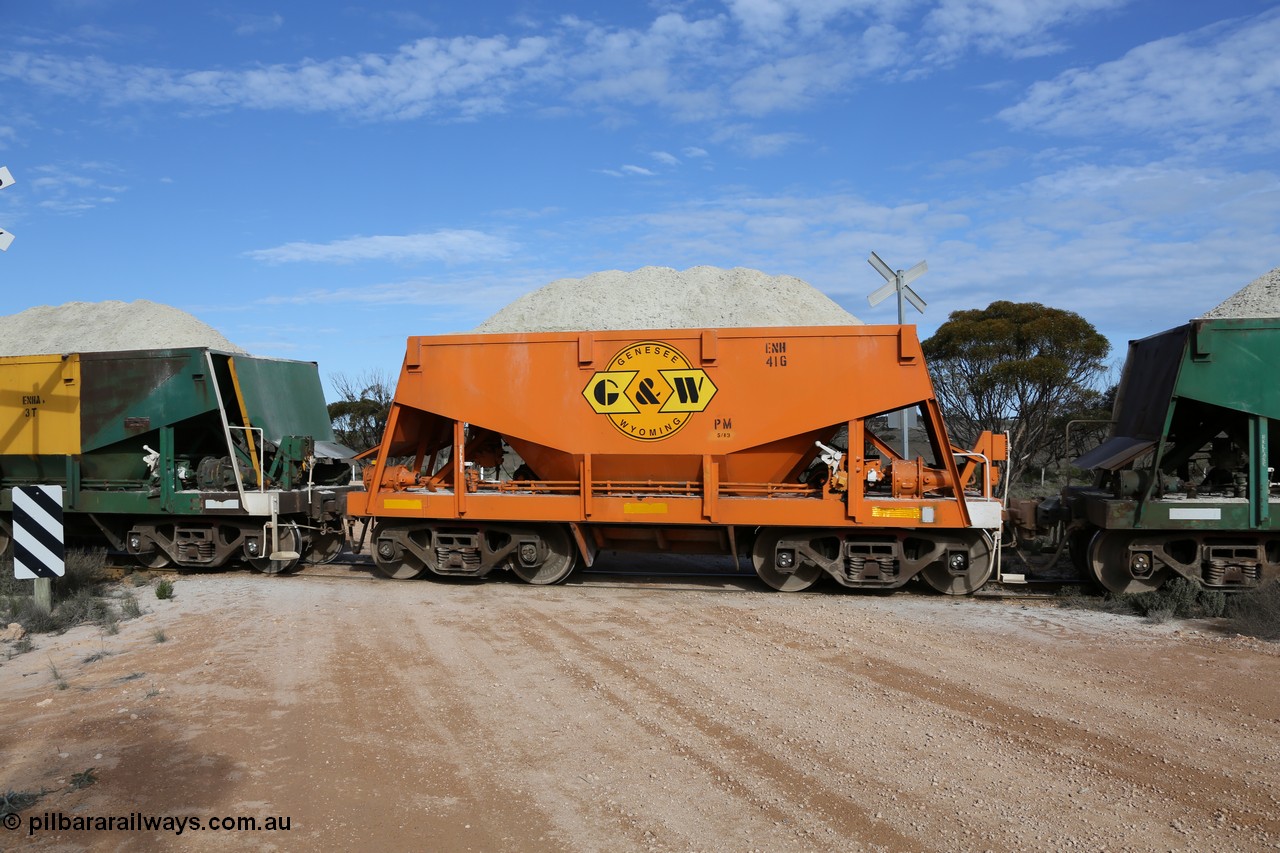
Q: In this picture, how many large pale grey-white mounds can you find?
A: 3